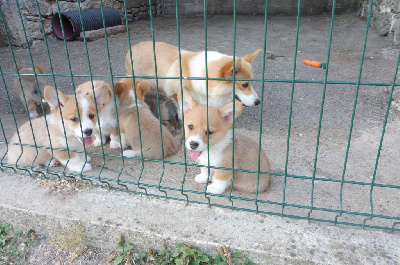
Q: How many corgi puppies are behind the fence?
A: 5